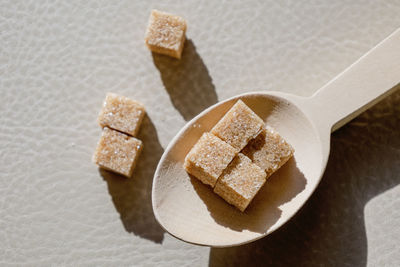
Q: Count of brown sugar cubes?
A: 7